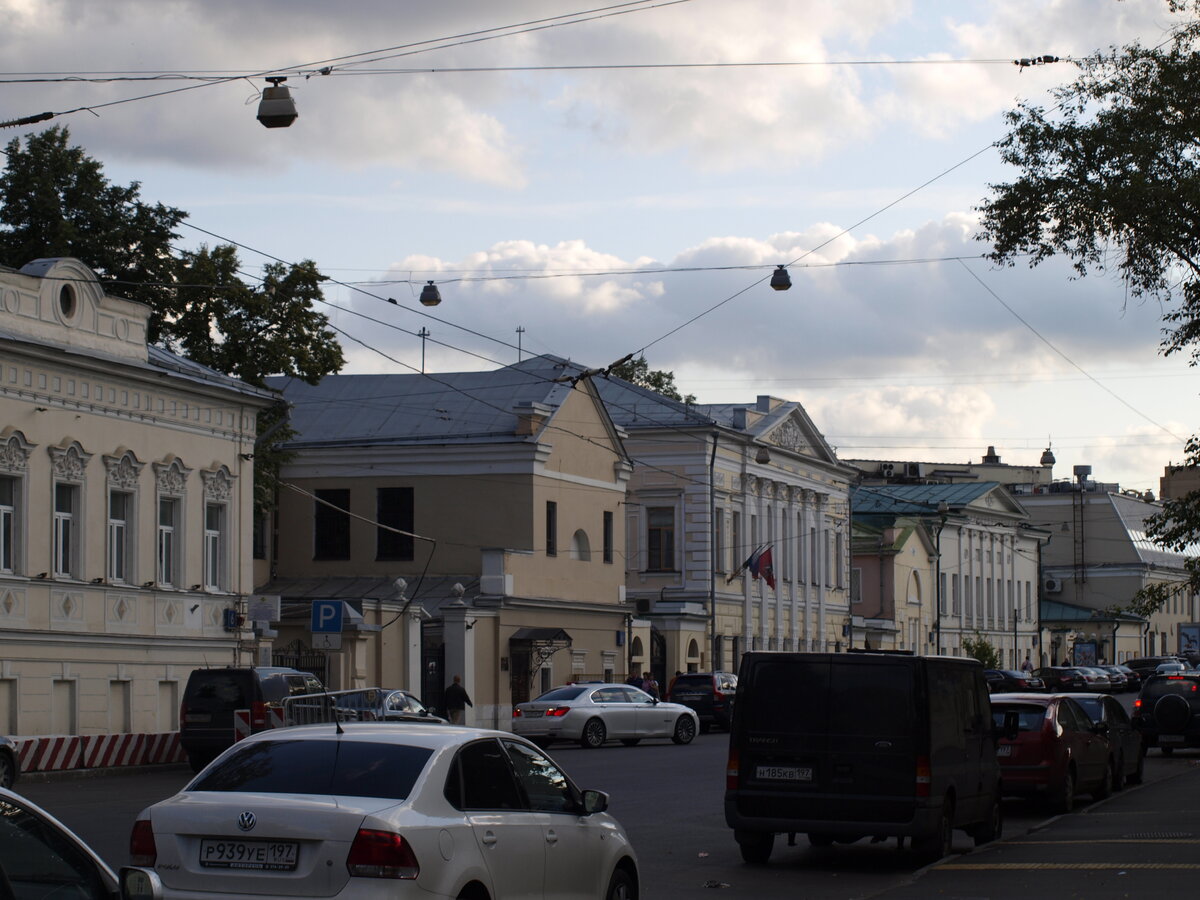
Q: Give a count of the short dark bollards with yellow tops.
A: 0